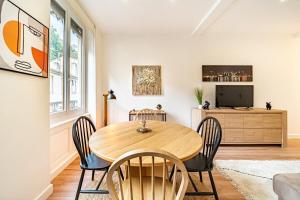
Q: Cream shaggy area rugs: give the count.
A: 1